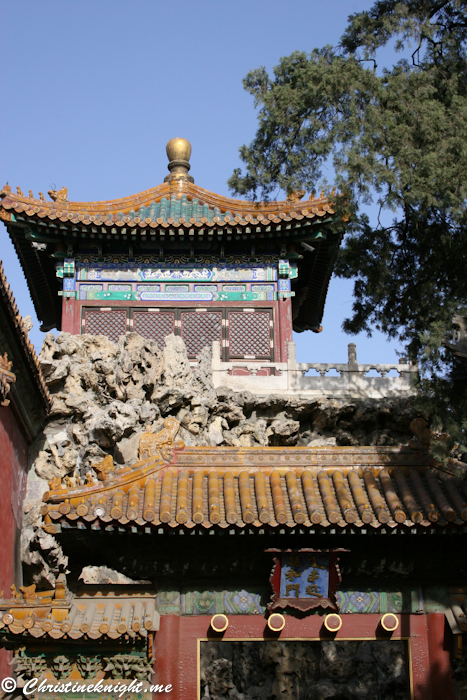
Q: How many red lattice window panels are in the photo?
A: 4